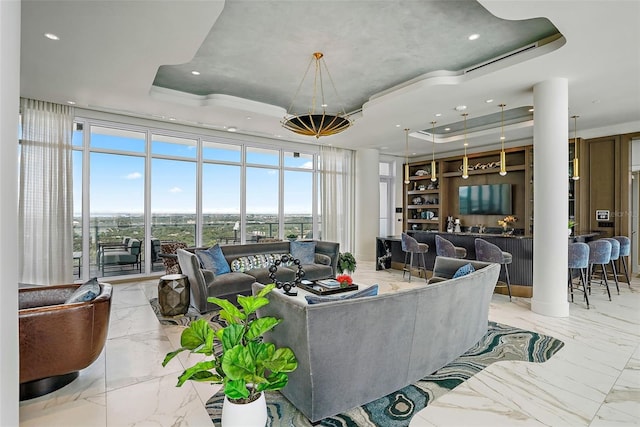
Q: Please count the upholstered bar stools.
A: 7